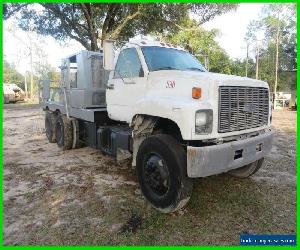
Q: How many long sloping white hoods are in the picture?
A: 1